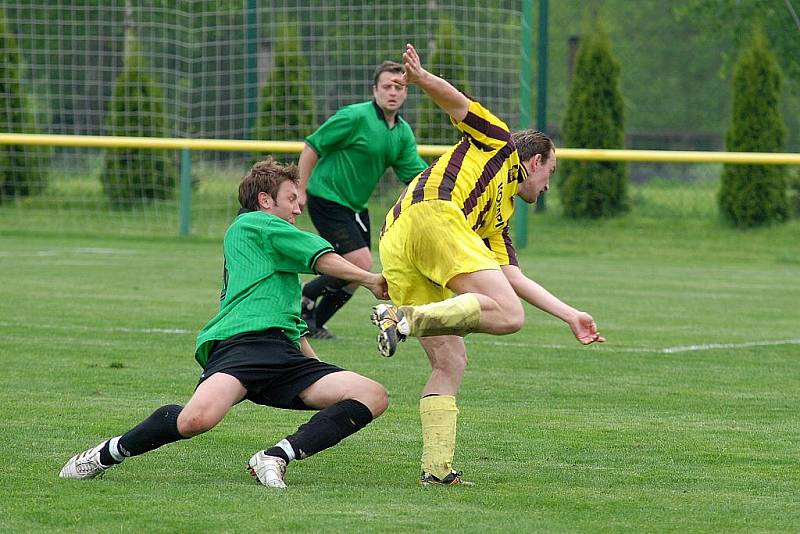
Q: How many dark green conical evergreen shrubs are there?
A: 6